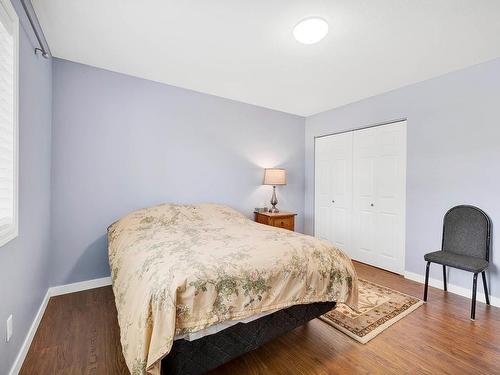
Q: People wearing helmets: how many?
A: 0